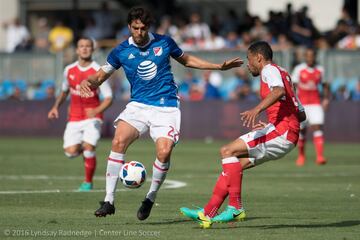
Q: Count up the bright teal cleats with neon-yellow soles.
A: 2